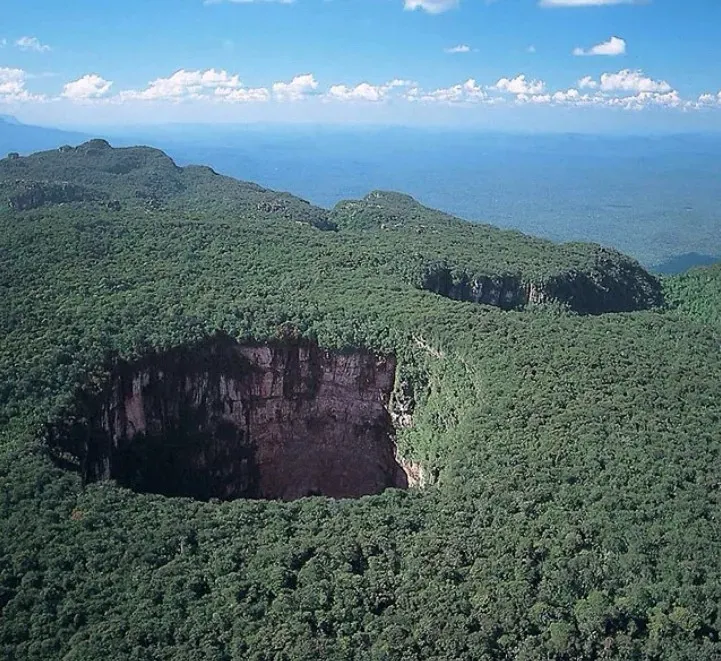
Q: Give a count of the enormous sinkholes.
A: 2